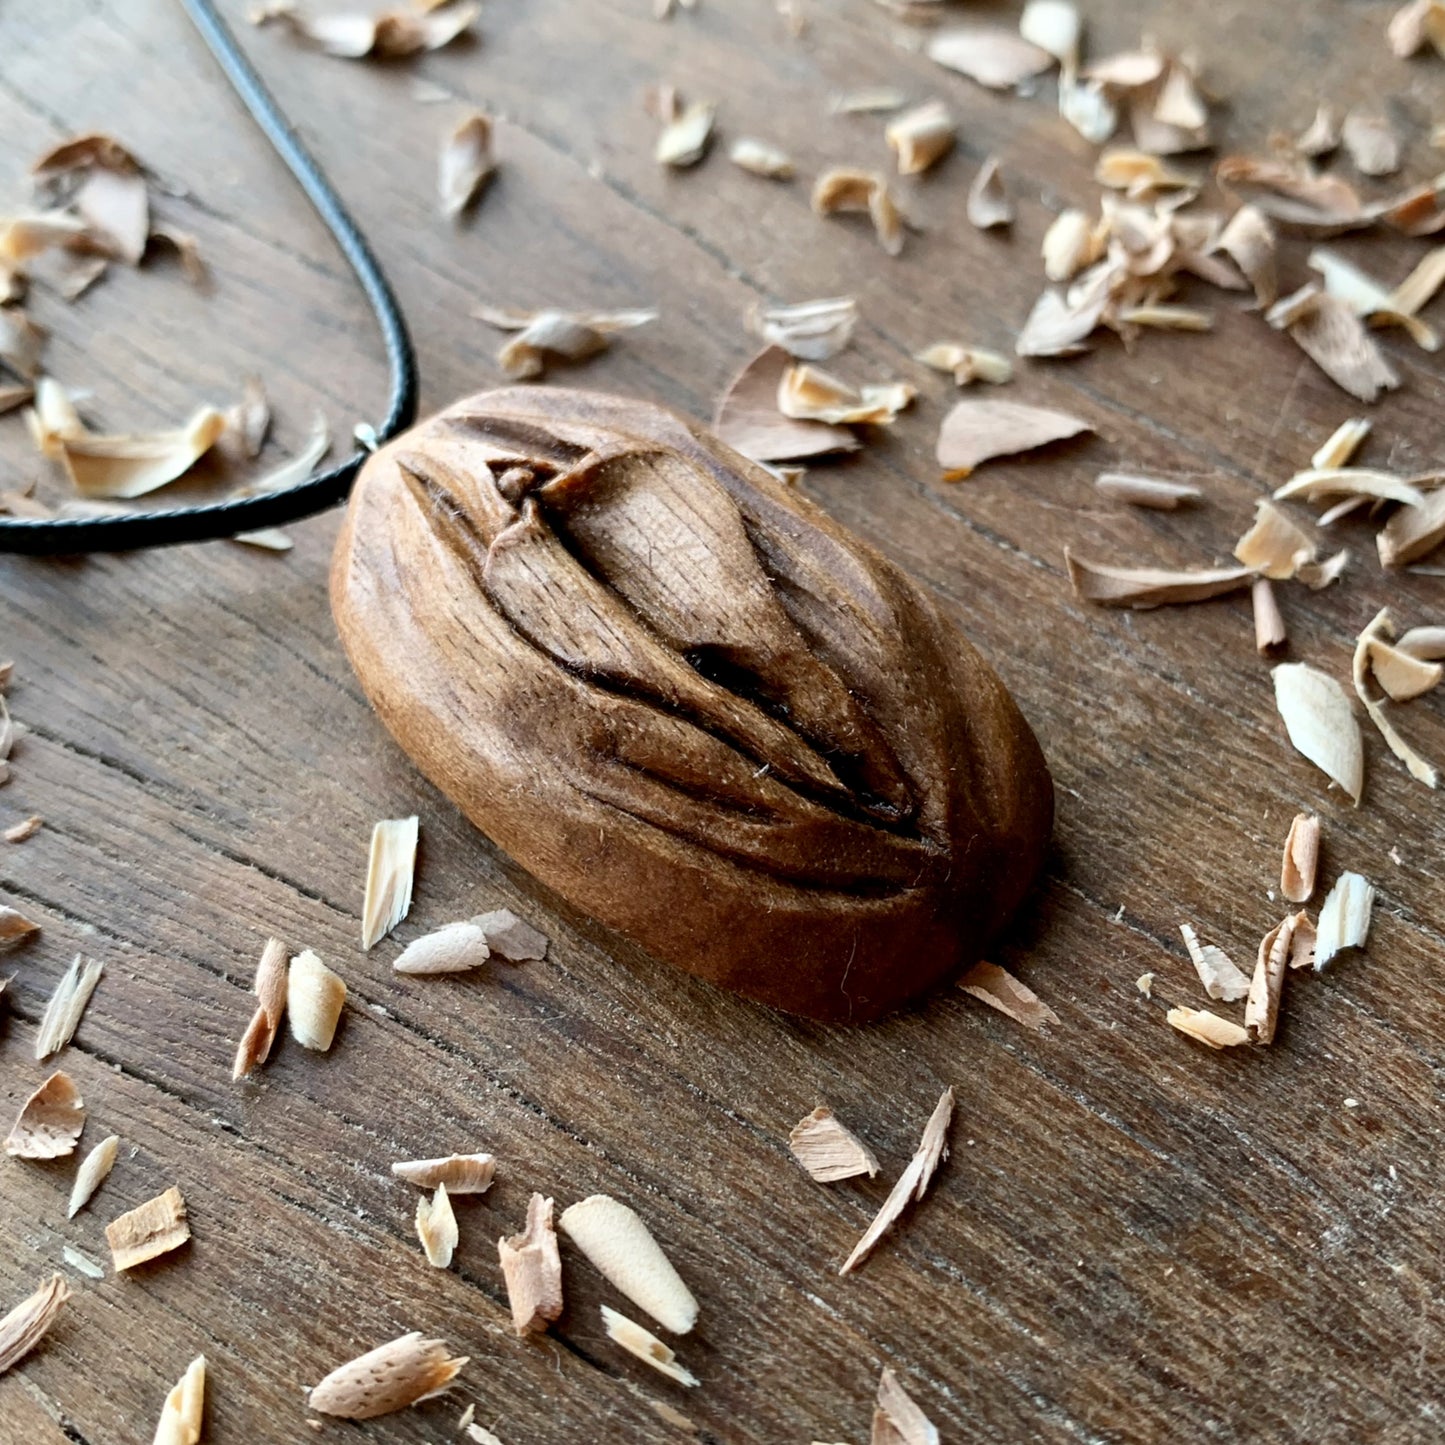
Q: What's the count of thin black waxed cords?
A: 1